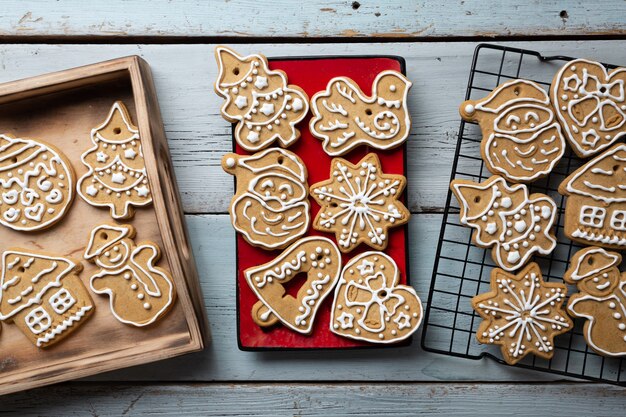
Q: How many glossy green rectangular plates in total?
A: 0